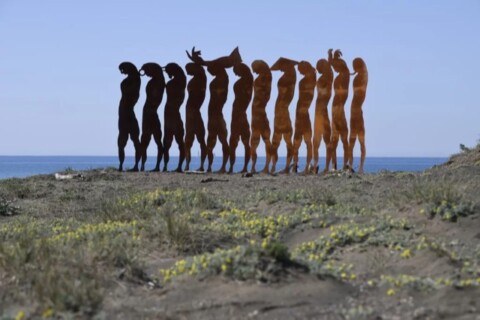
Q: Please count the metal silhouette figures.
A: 12